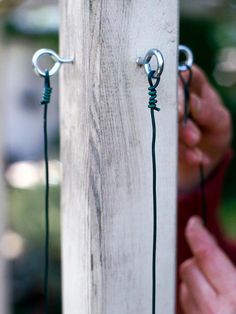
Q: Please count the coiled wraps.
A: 2